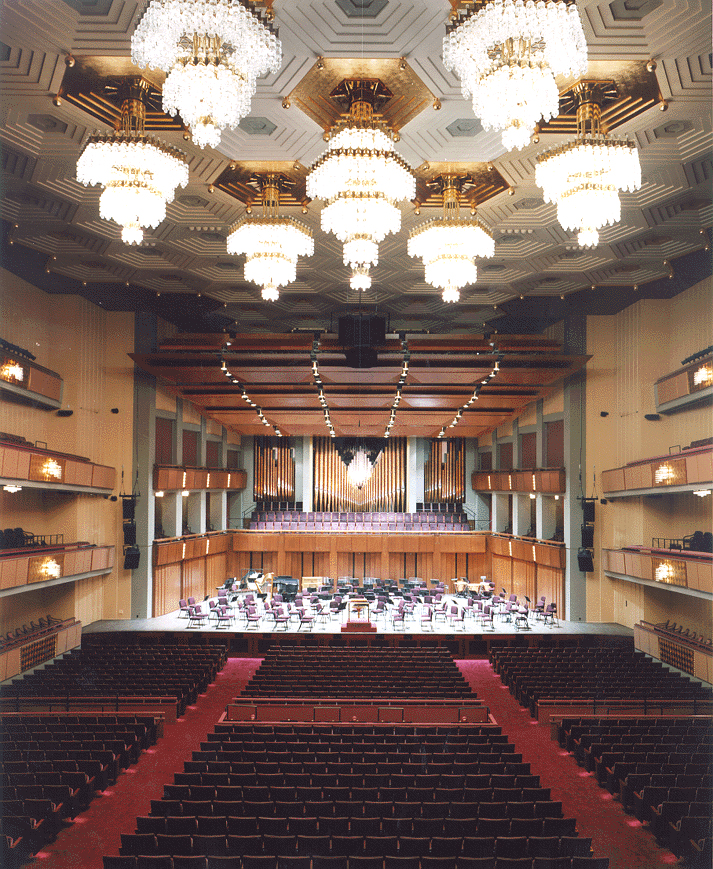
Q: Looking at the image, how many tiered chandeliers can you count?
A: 7